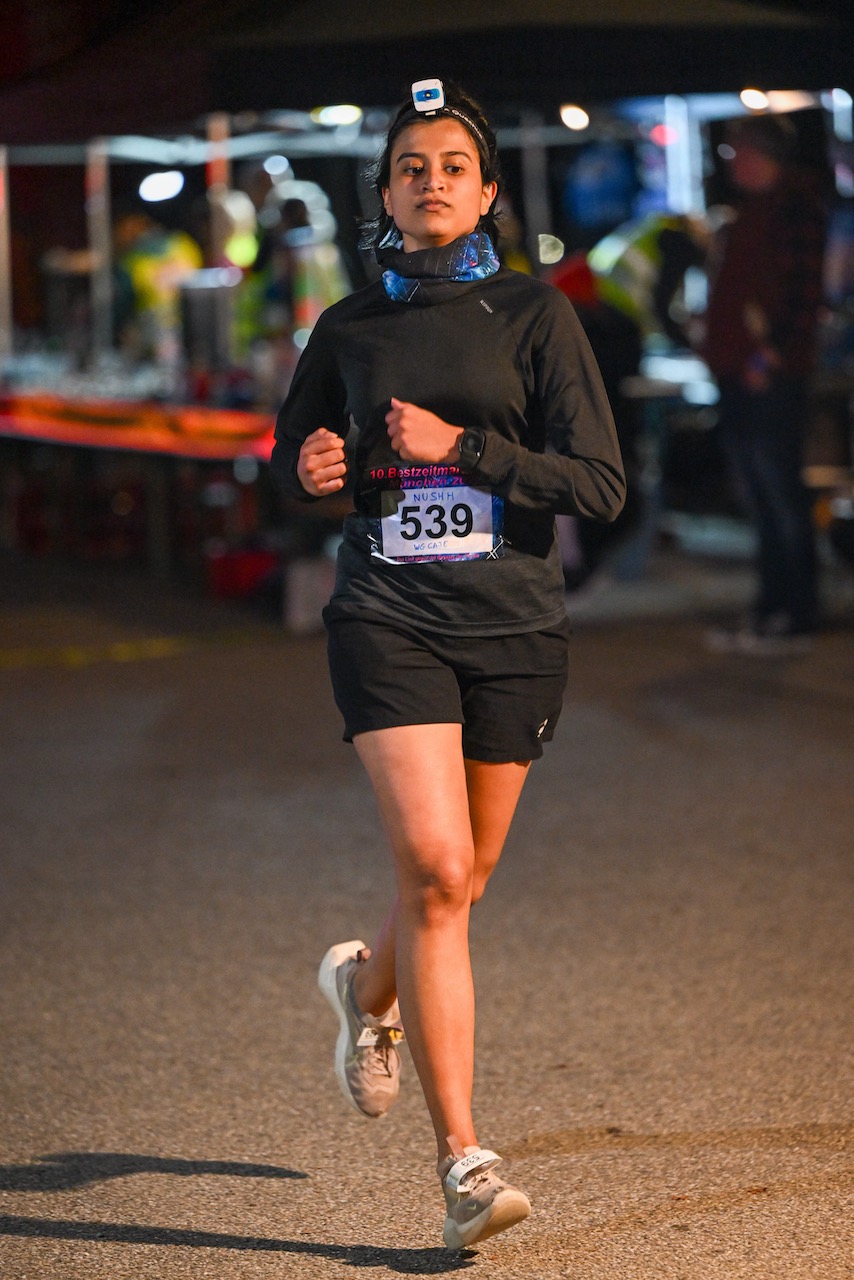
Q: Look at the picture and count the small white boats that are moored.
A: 0